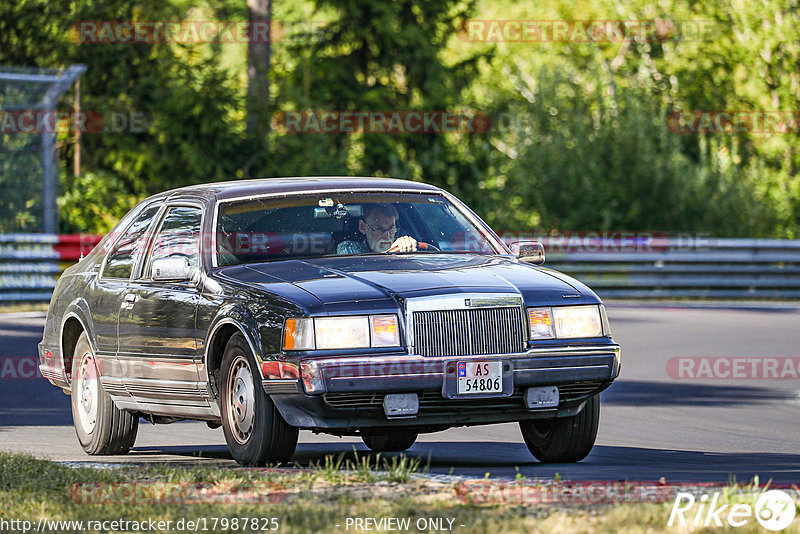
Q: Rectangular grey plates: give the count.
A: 2